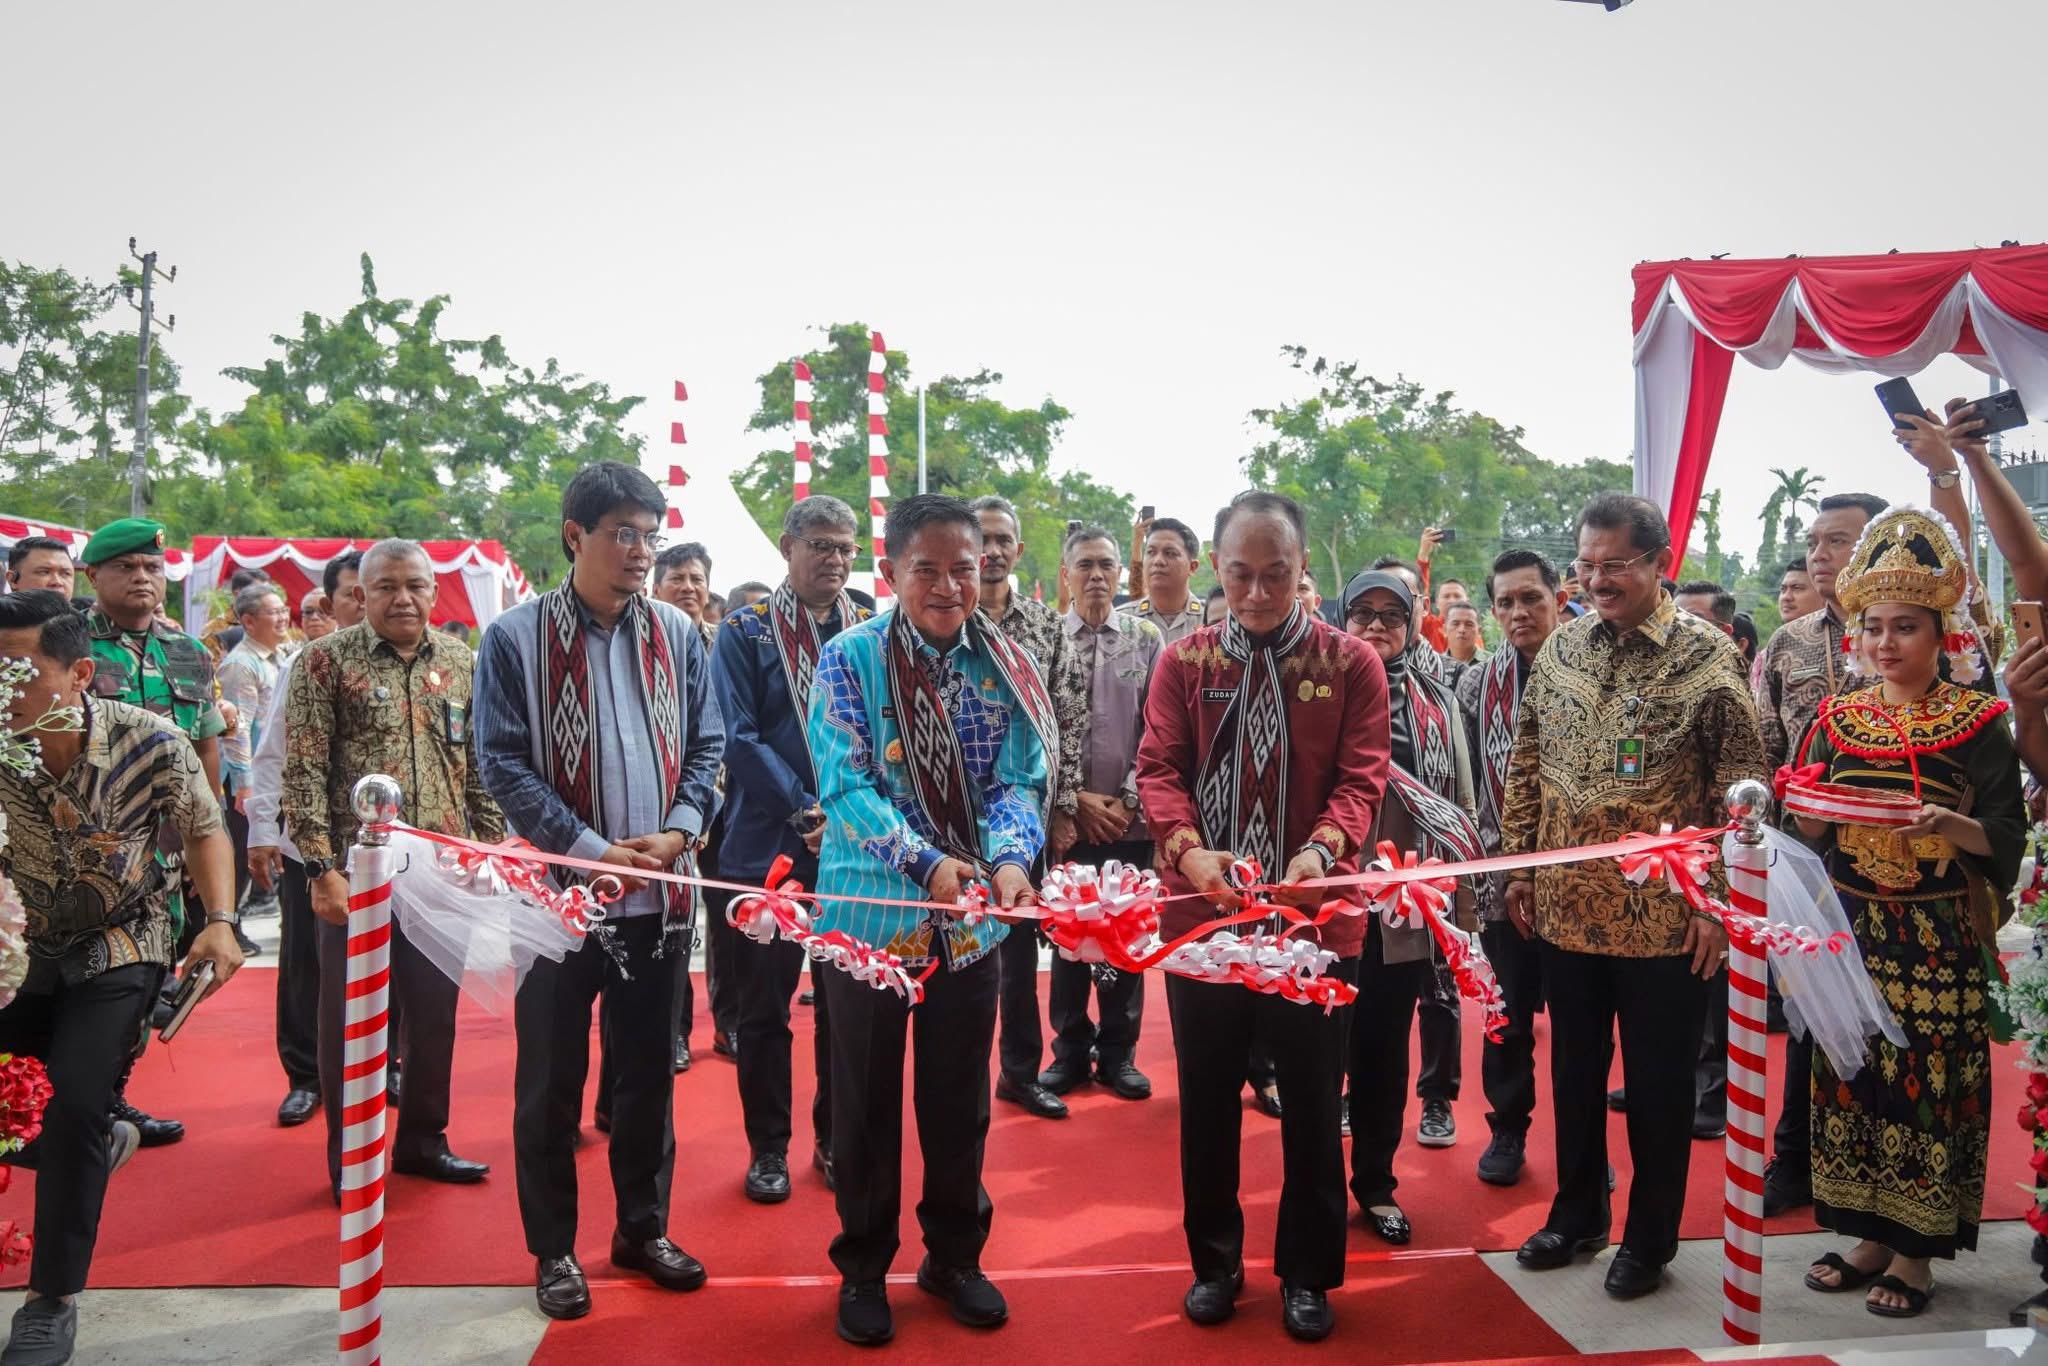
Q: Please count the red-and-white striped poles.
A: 2